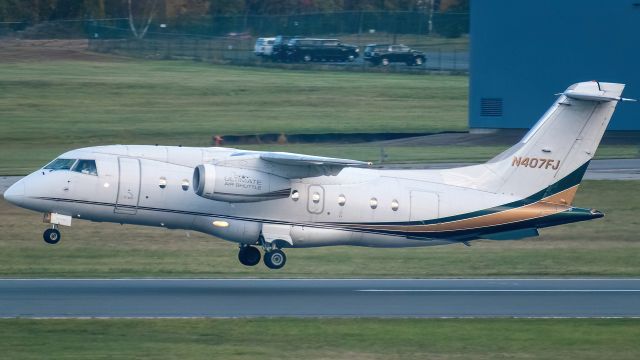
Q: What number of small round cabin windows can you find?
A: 7